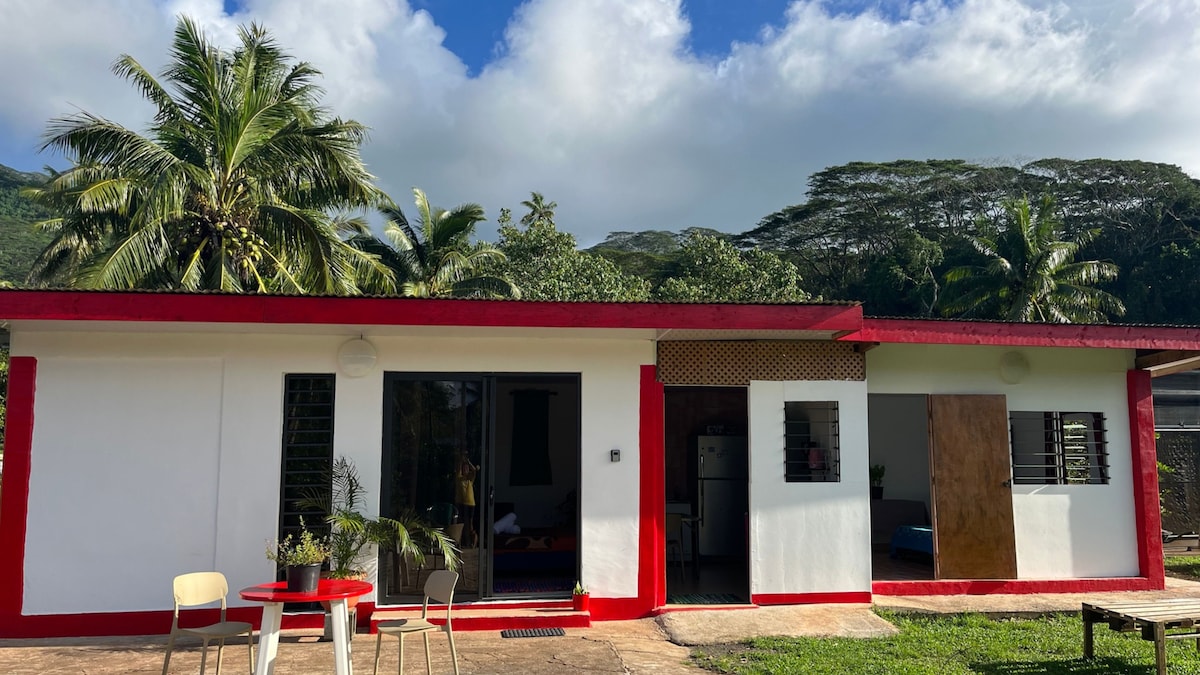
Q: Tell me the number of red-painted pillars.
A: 3